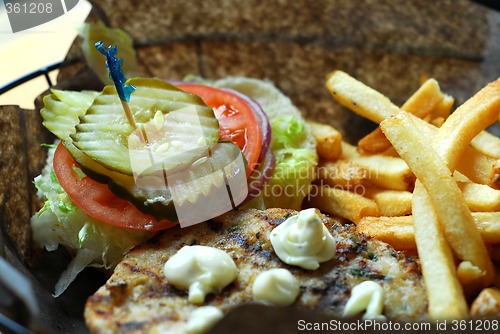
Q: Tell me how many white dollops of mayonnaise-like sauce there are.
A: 5